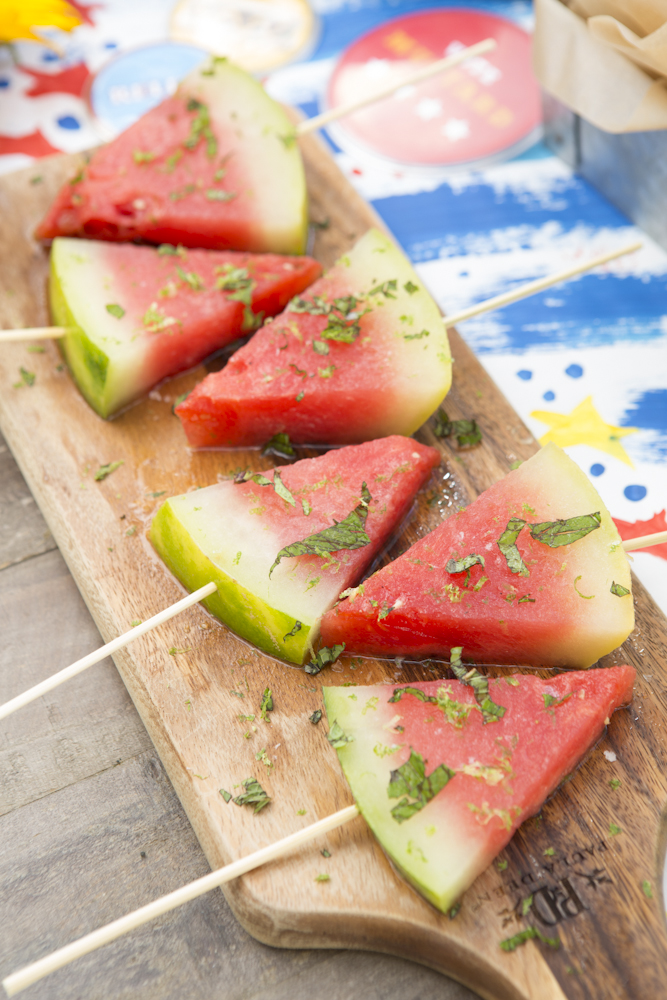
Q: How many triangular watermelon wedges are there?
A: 6